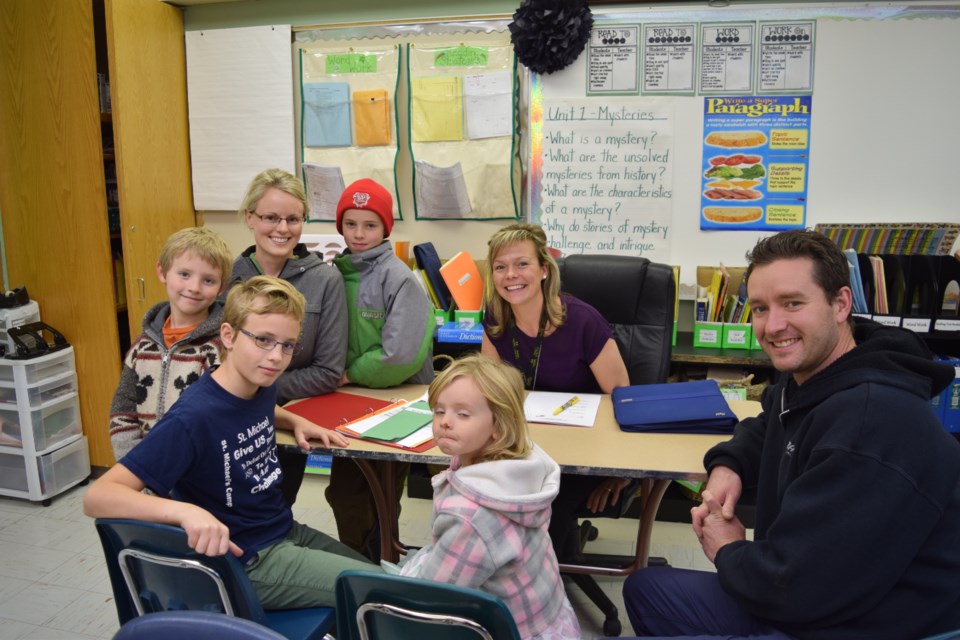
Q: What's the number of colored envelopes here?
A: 3